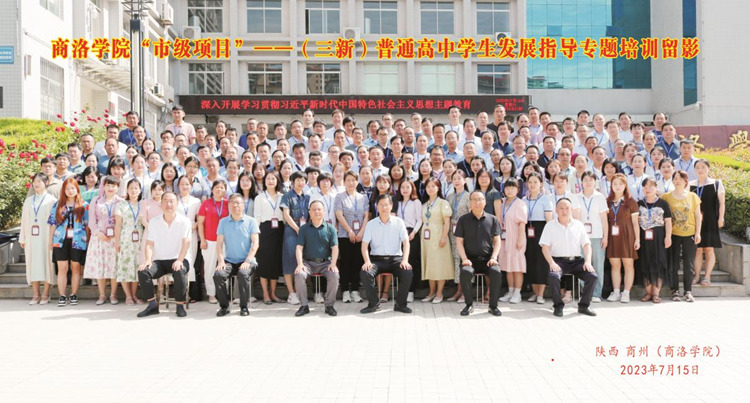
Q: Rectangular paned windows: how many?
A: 12